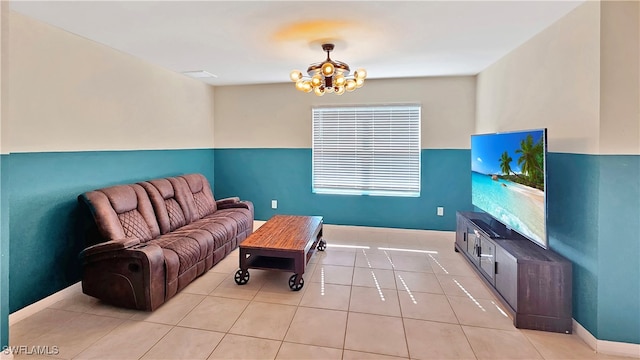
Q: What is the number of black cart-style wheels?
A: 3